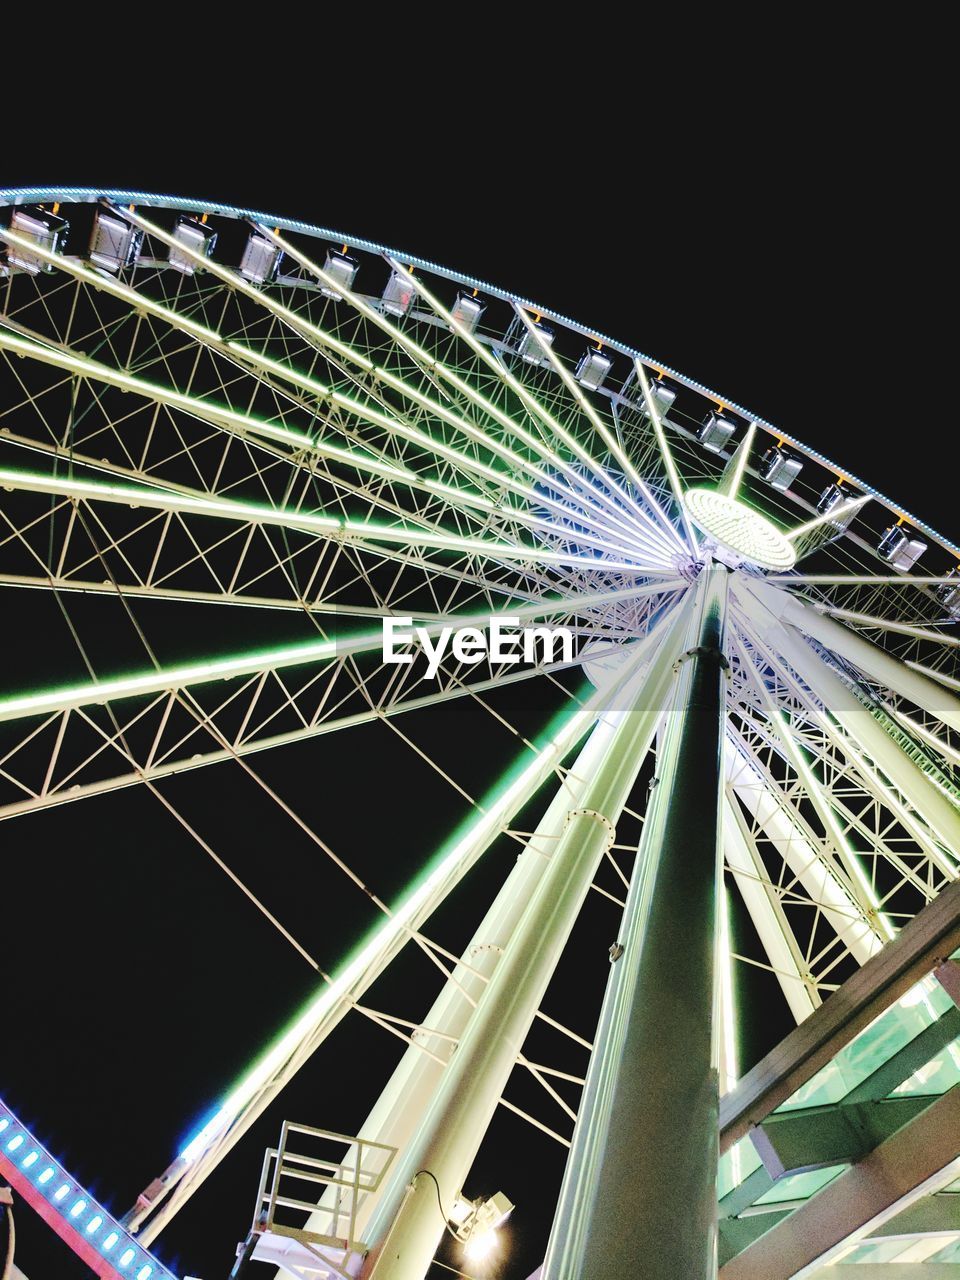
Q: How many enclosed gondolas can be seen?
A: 15